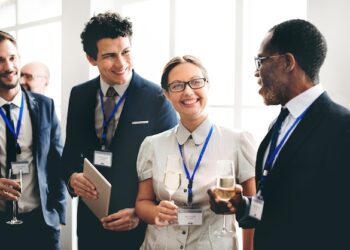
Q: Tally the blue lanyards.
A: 4